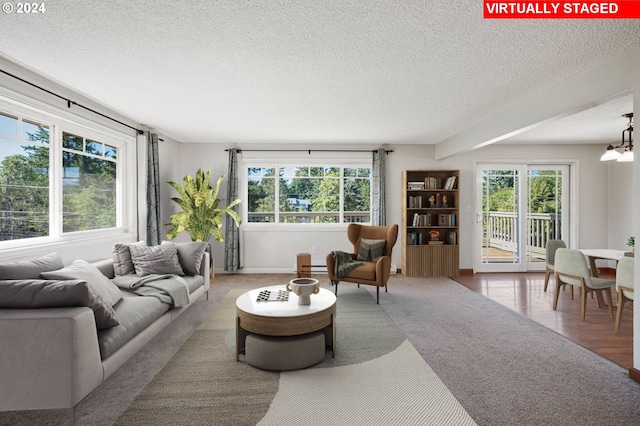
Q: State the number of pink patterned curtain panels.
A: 0